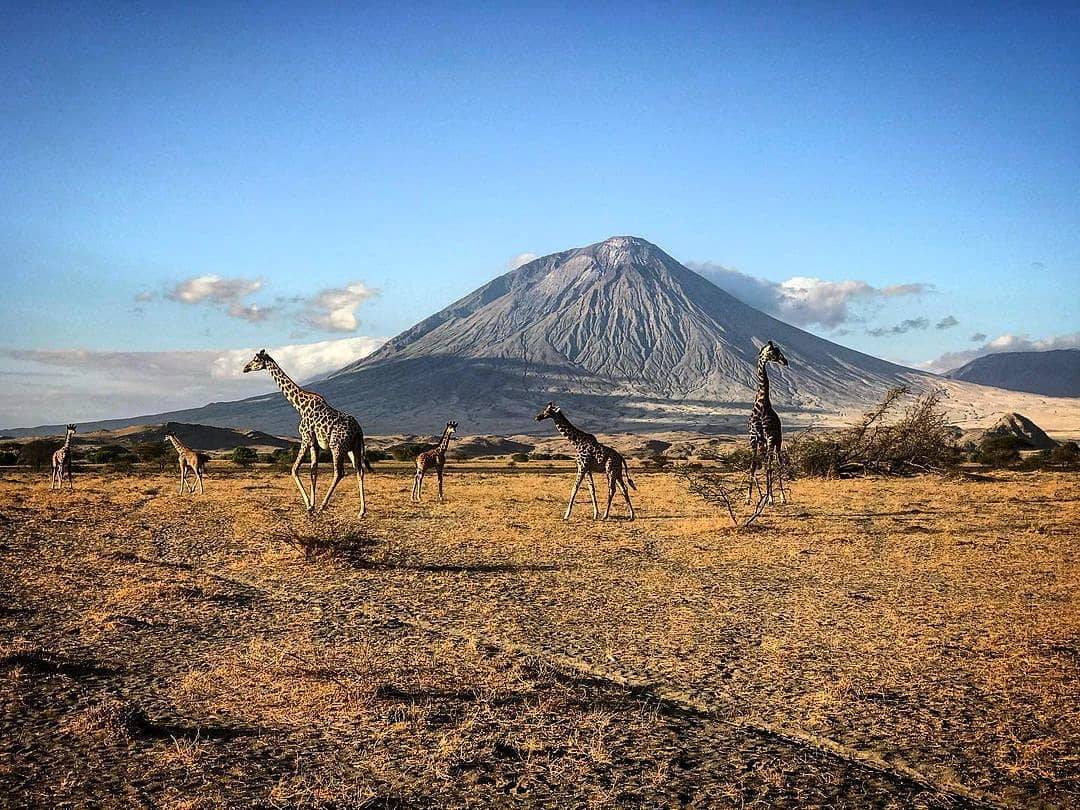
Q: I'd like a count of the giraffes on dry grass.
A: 6